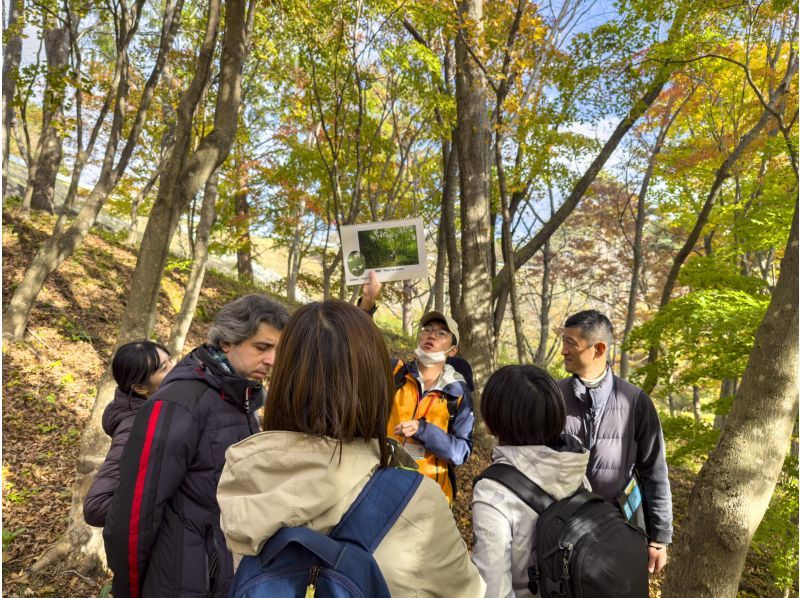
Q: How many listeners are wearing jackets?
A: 5